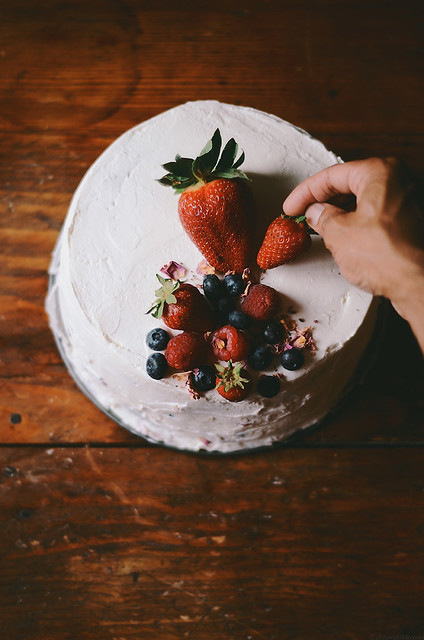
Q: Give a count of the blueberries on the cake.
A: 11